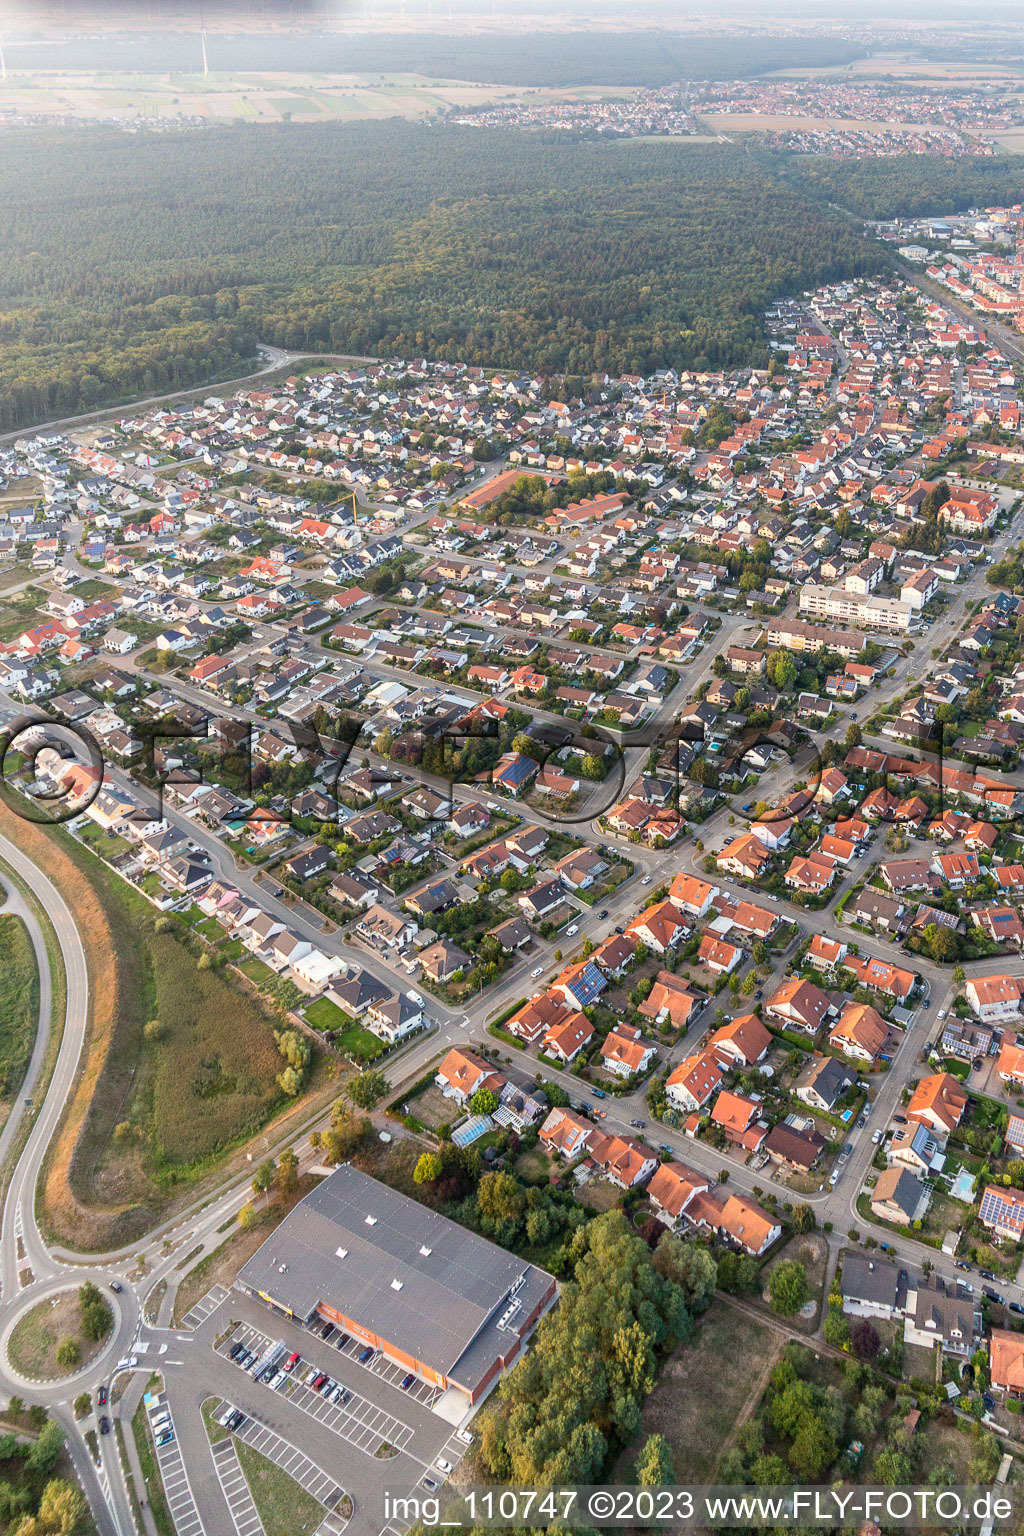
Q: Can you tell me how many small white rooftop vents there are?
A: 4